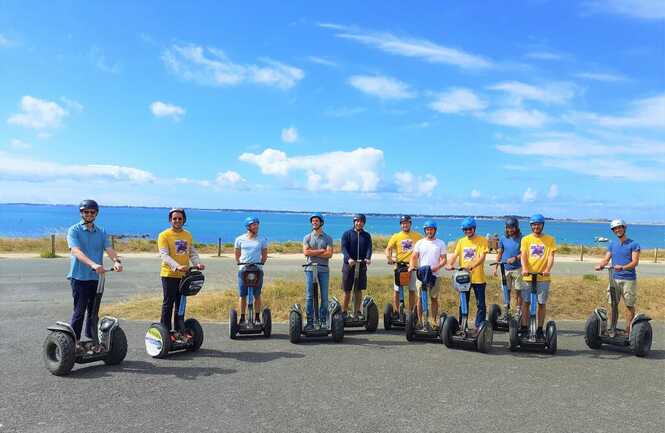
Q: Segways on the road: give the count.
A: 11